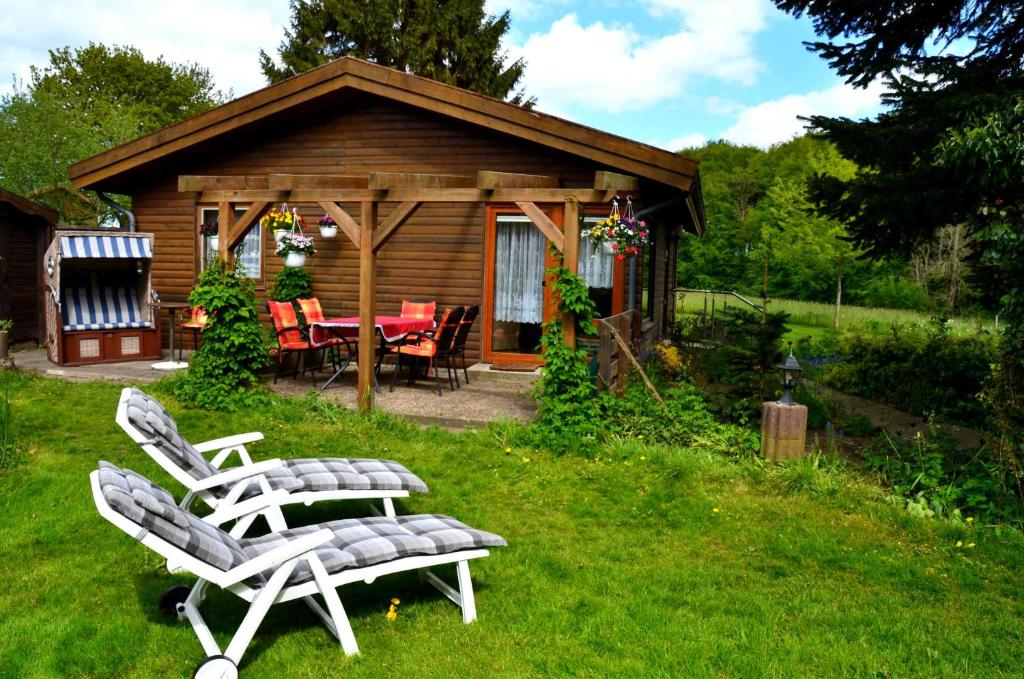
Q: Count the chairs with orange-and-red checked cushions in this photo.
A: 6